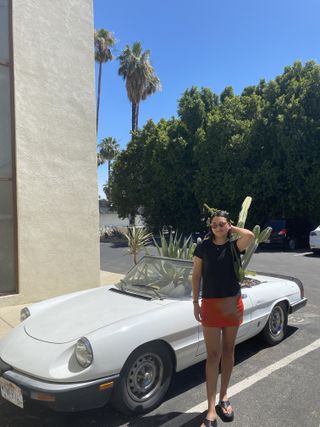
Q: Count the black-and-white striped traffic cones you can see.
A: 0